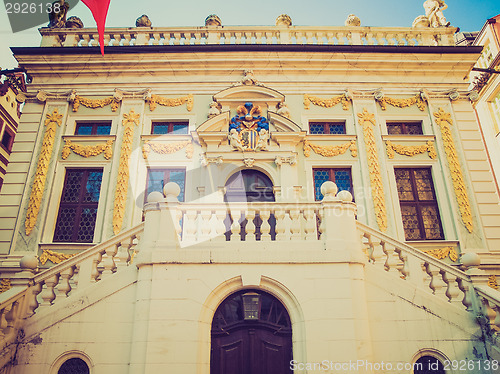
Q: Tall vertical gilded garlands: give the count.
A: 4